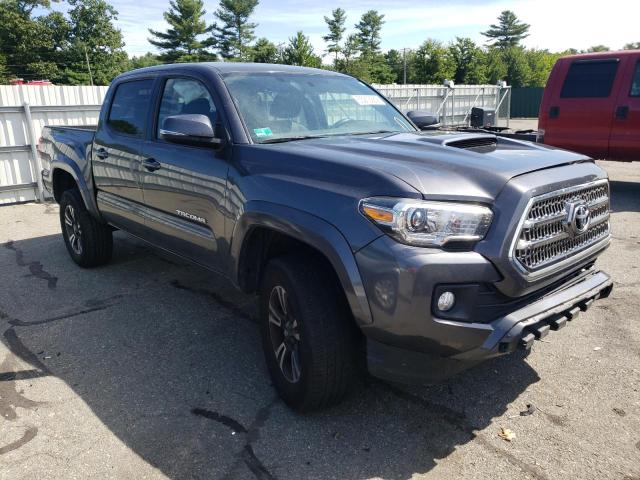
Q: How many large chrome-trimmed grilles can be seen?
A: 1